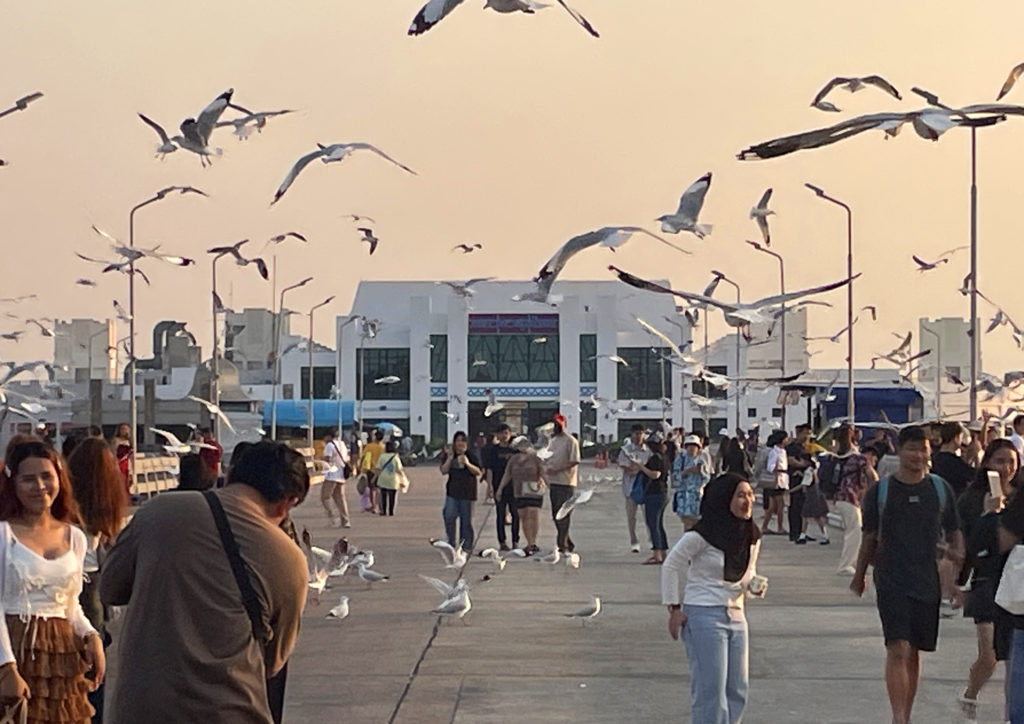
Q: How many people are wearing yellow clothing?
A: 2